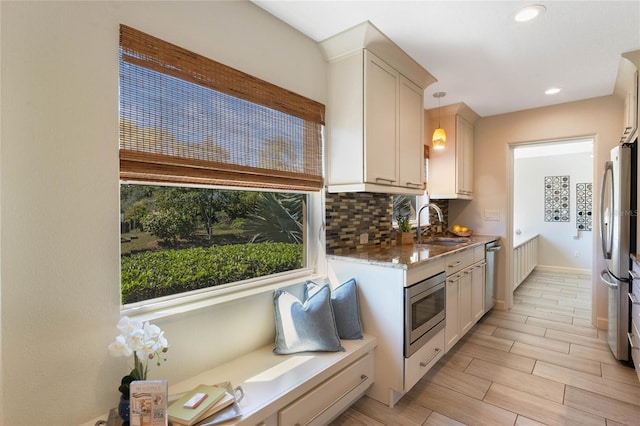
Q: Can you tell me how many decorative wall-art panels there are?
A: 2